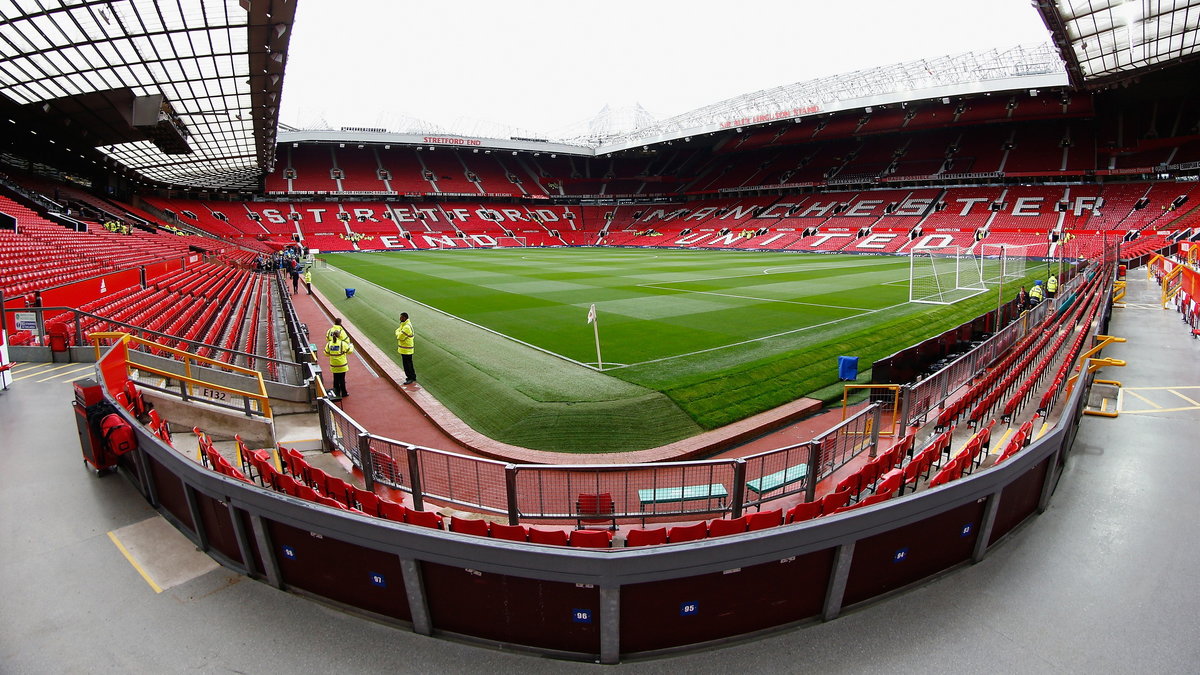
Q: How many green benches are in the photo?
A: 2